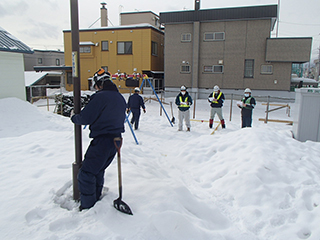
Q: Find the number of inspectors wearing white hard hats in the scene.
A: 3